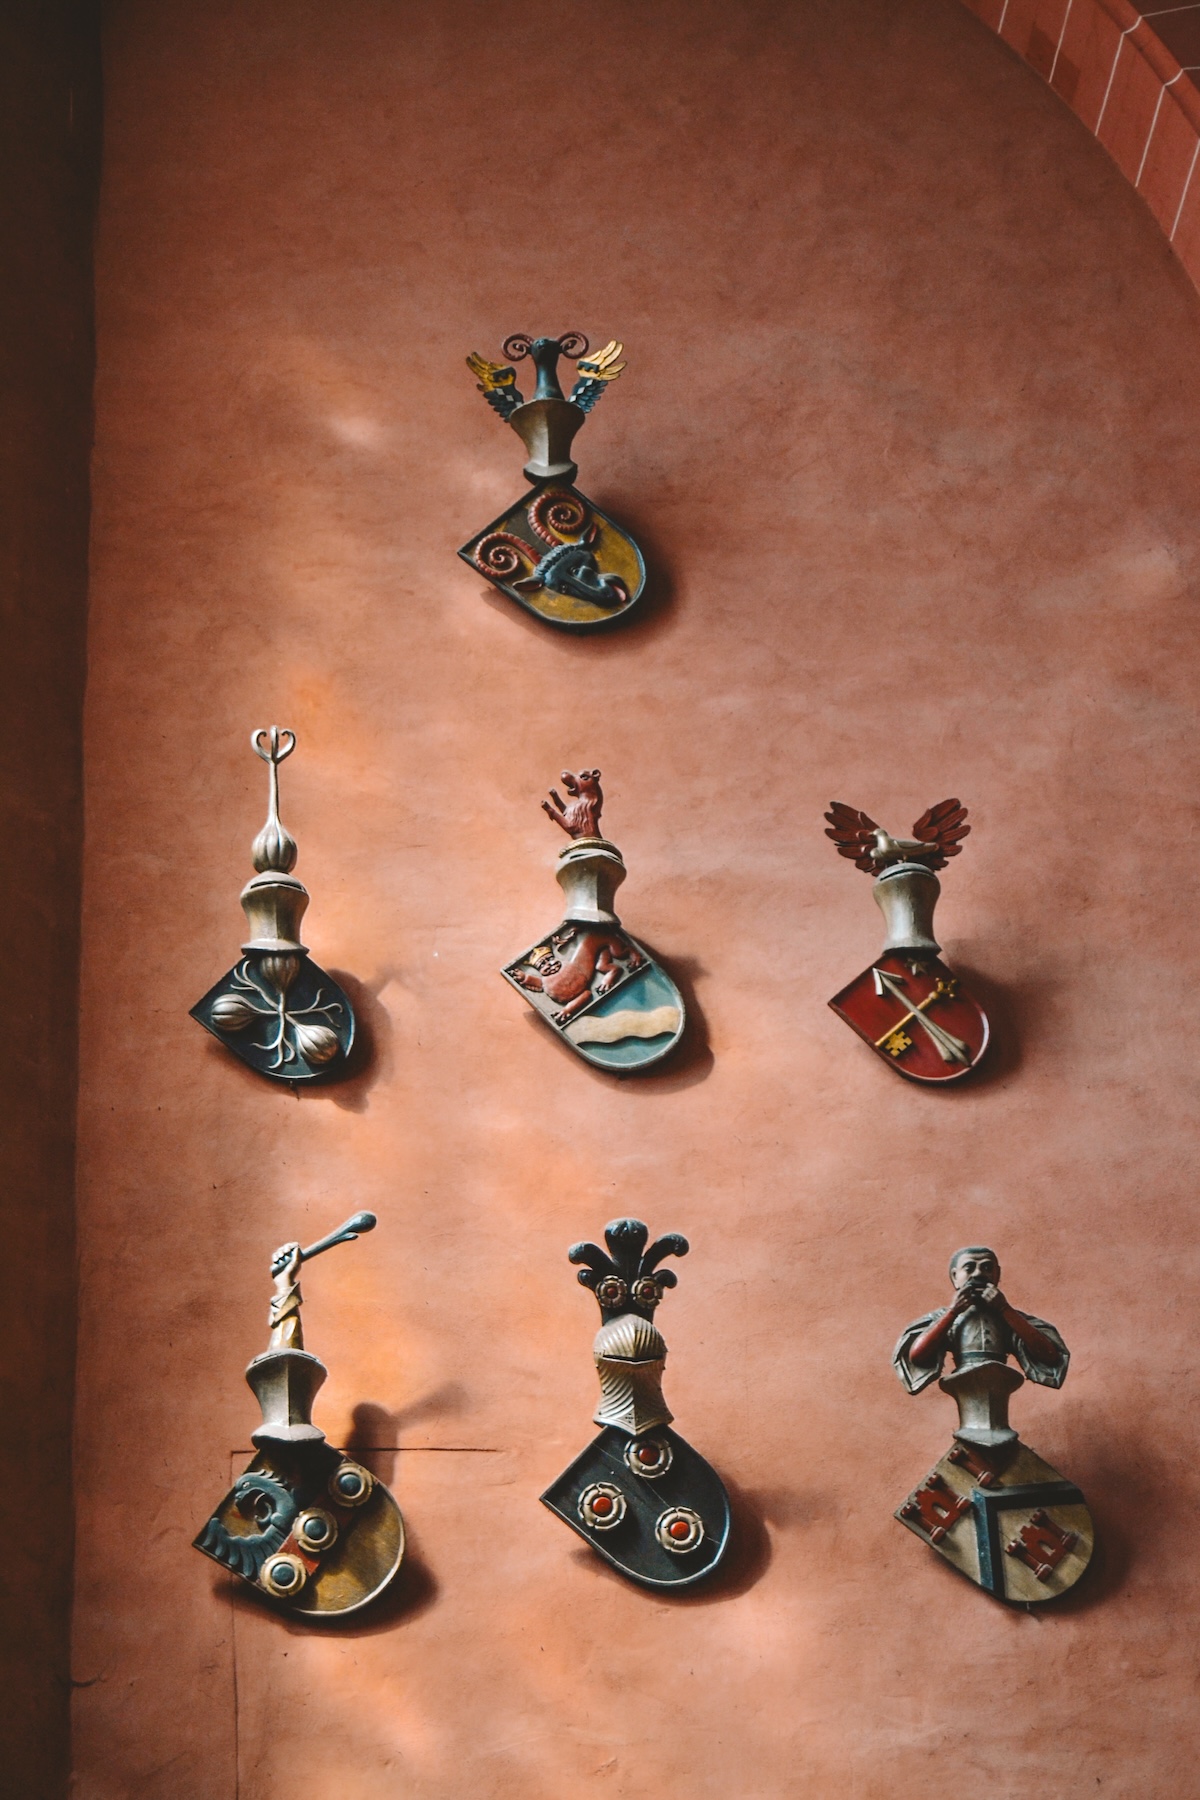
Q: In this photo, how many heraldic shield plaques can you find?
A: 7